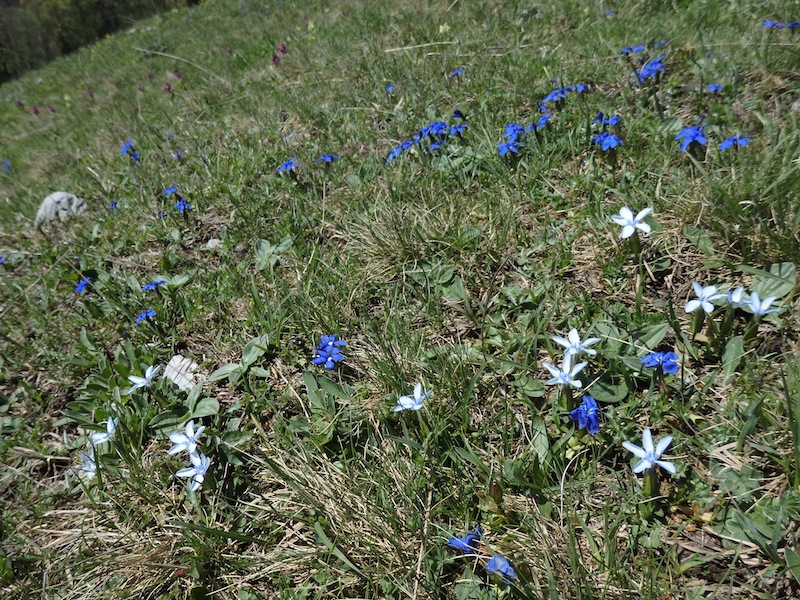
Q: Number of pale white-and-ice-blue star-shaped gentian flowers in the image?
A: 13